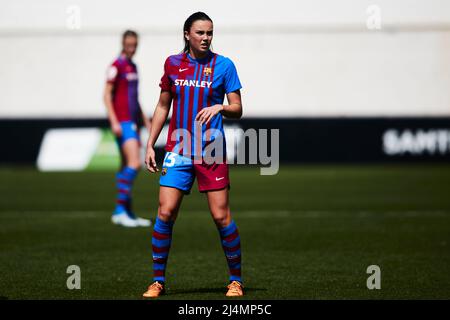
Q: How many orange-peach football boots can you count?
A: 2